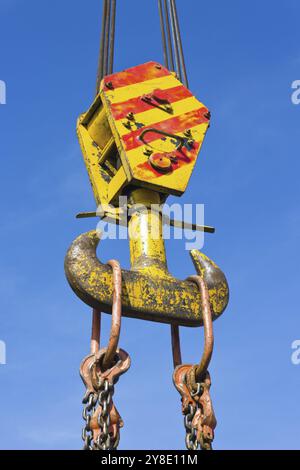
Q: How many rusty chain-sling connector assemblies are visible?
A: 2